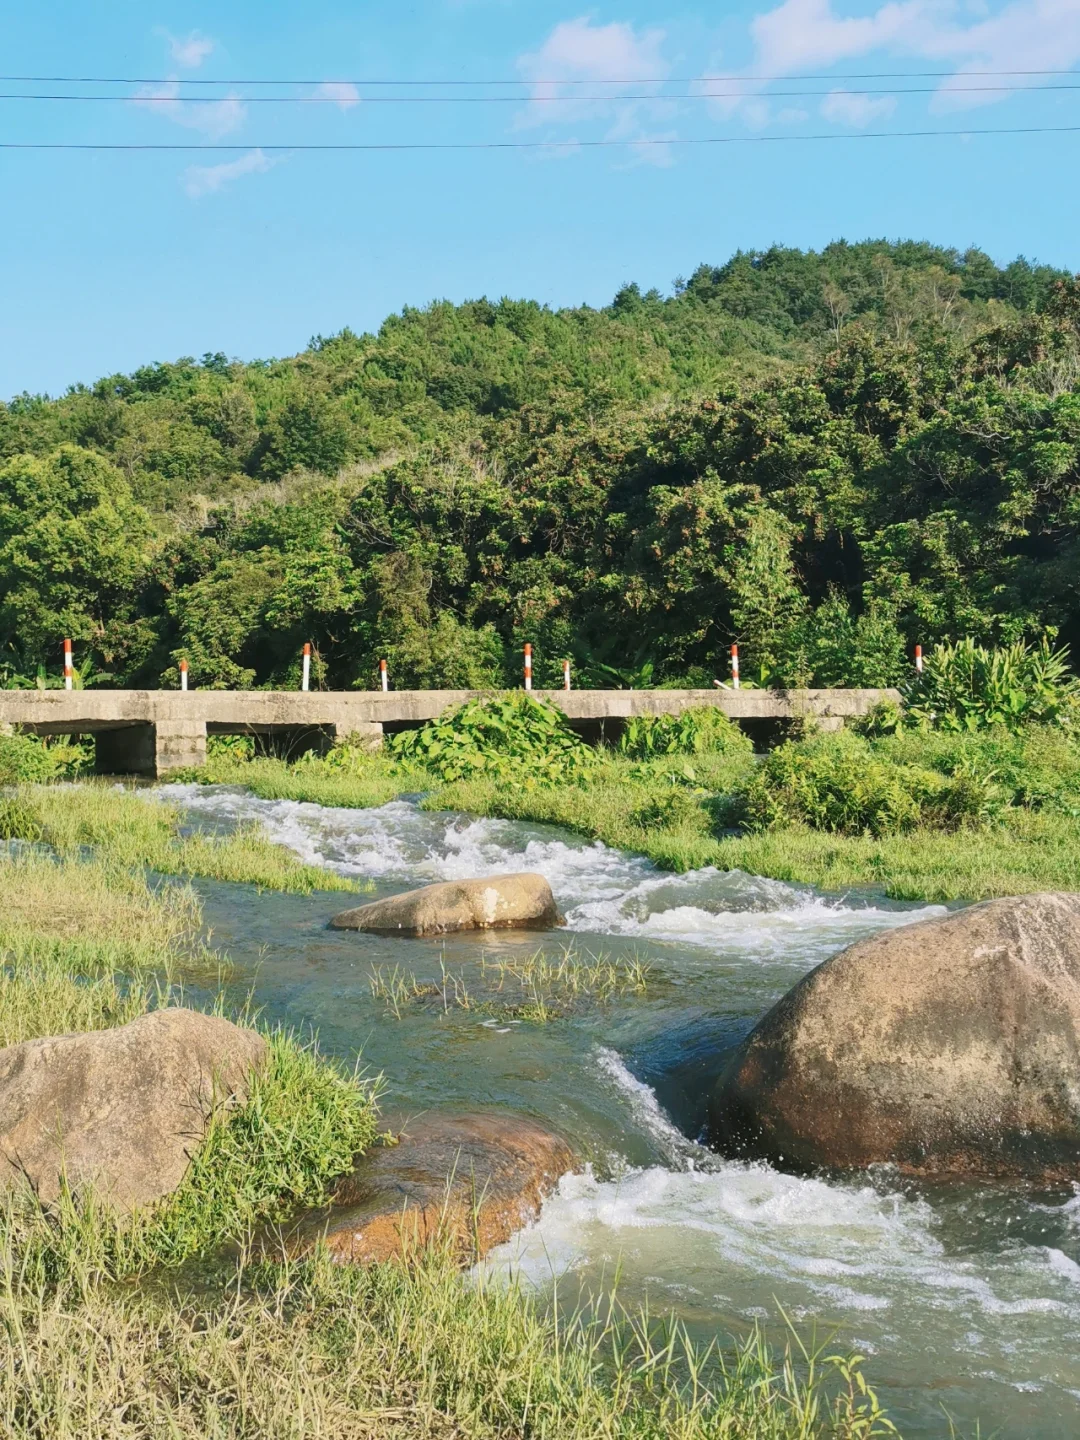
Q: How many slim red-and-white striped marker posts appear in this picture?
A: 8